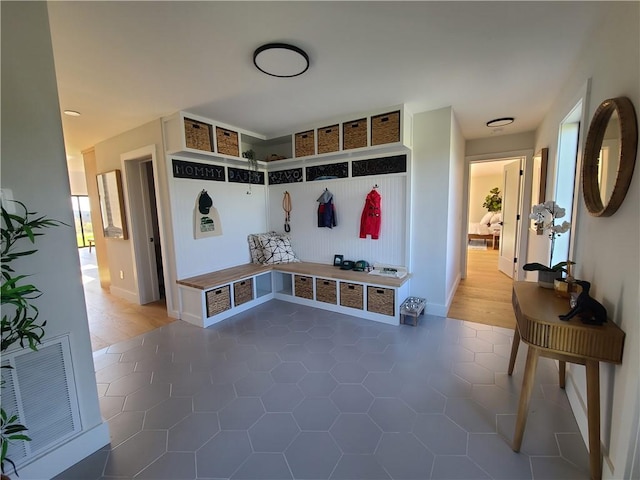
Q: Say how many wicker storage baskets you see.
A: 12